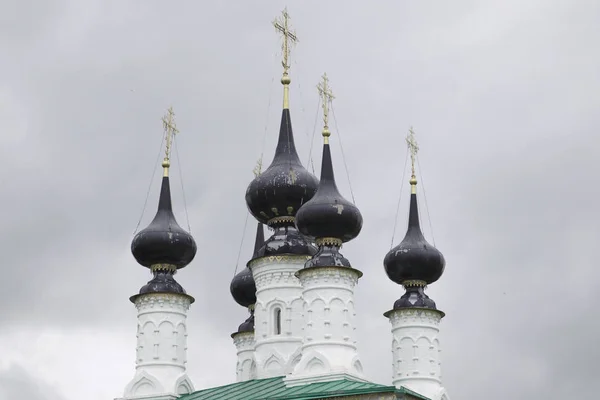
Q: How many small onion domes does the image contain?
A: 4